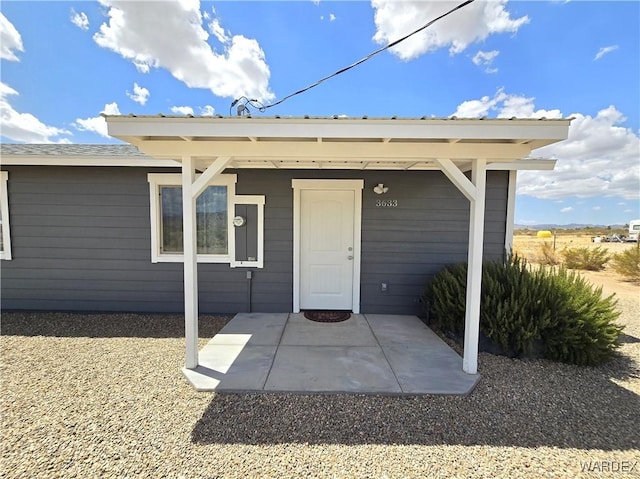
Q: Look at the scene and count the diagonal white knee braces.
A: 2